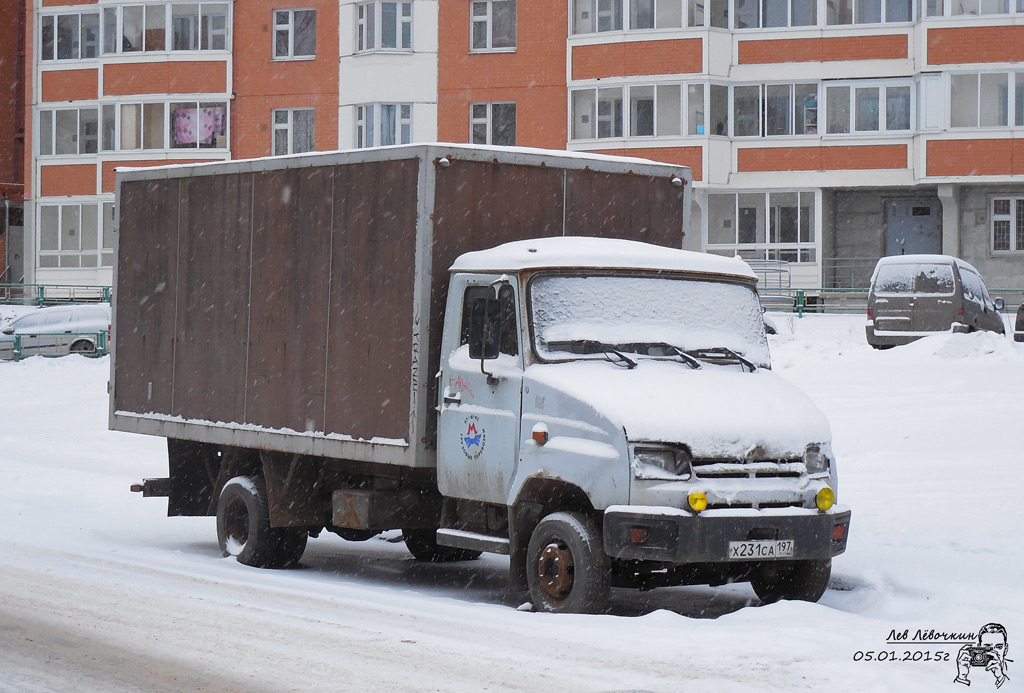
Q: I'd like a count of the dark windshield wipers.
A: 3